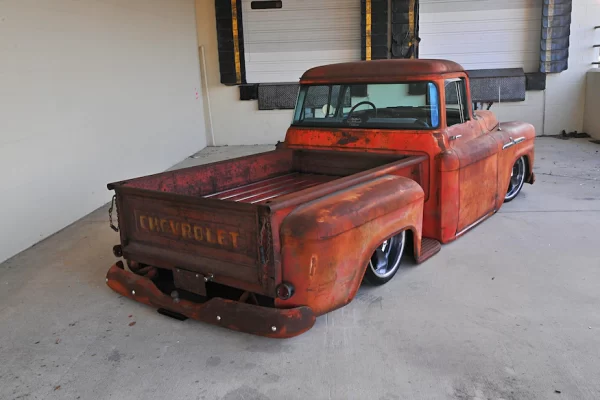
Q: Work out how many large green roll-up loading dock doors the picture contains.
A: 0